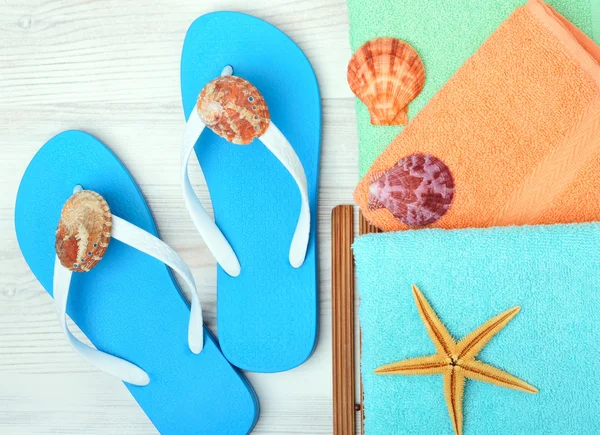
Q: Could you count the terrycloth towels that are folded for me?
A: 3